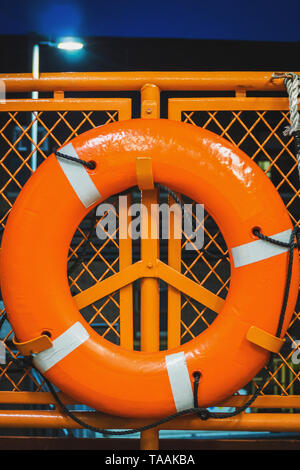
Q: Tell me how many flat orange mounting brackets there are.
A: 3